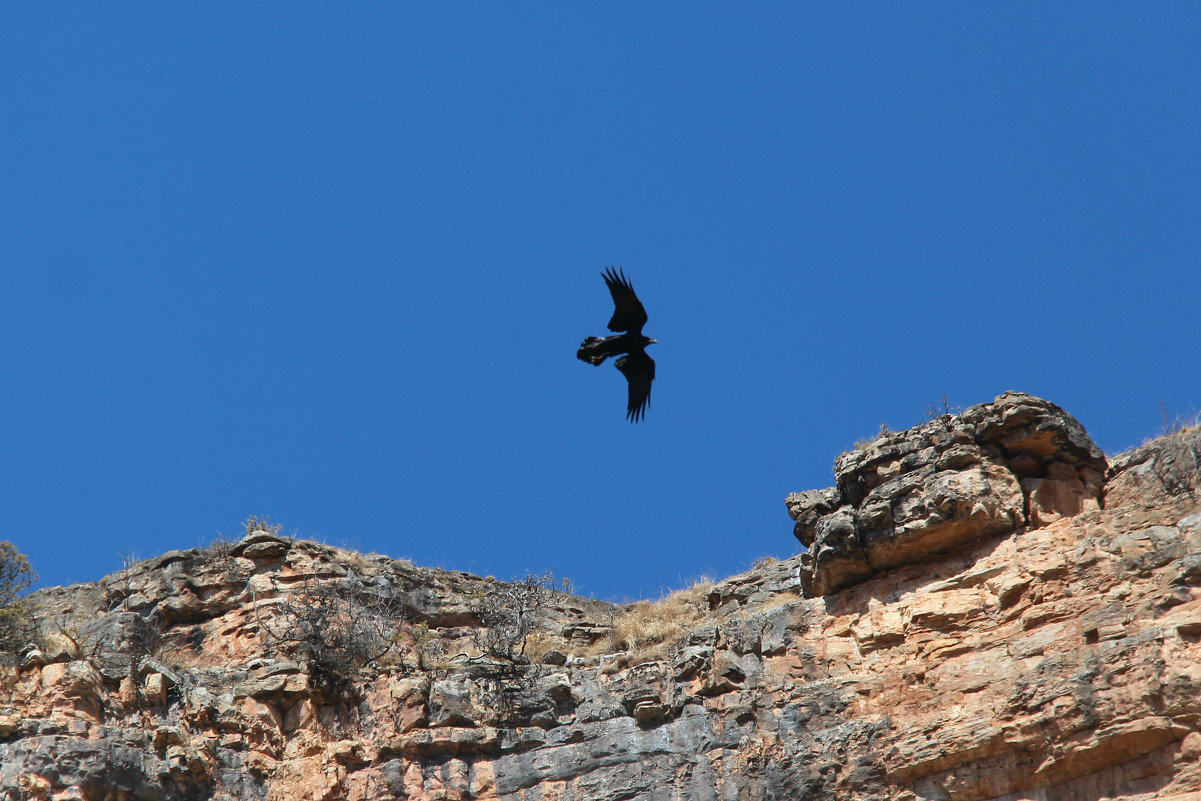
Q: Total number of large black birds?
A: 1